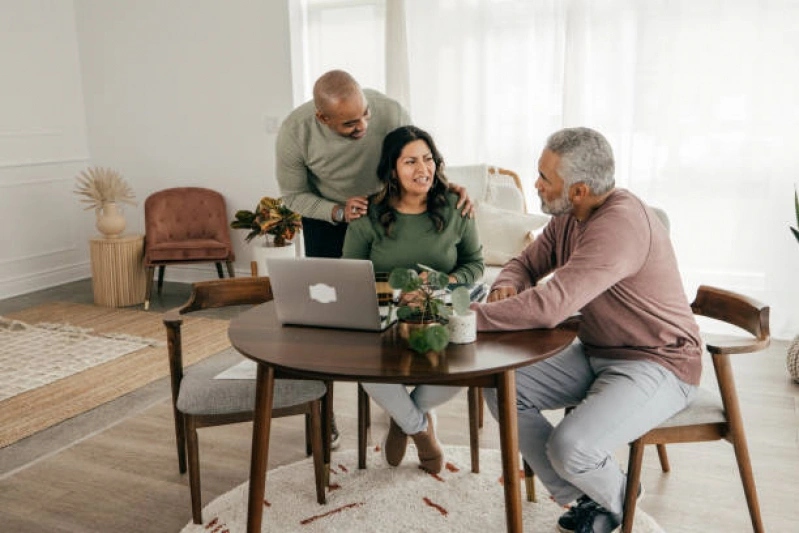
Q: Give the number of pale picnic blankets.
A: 0